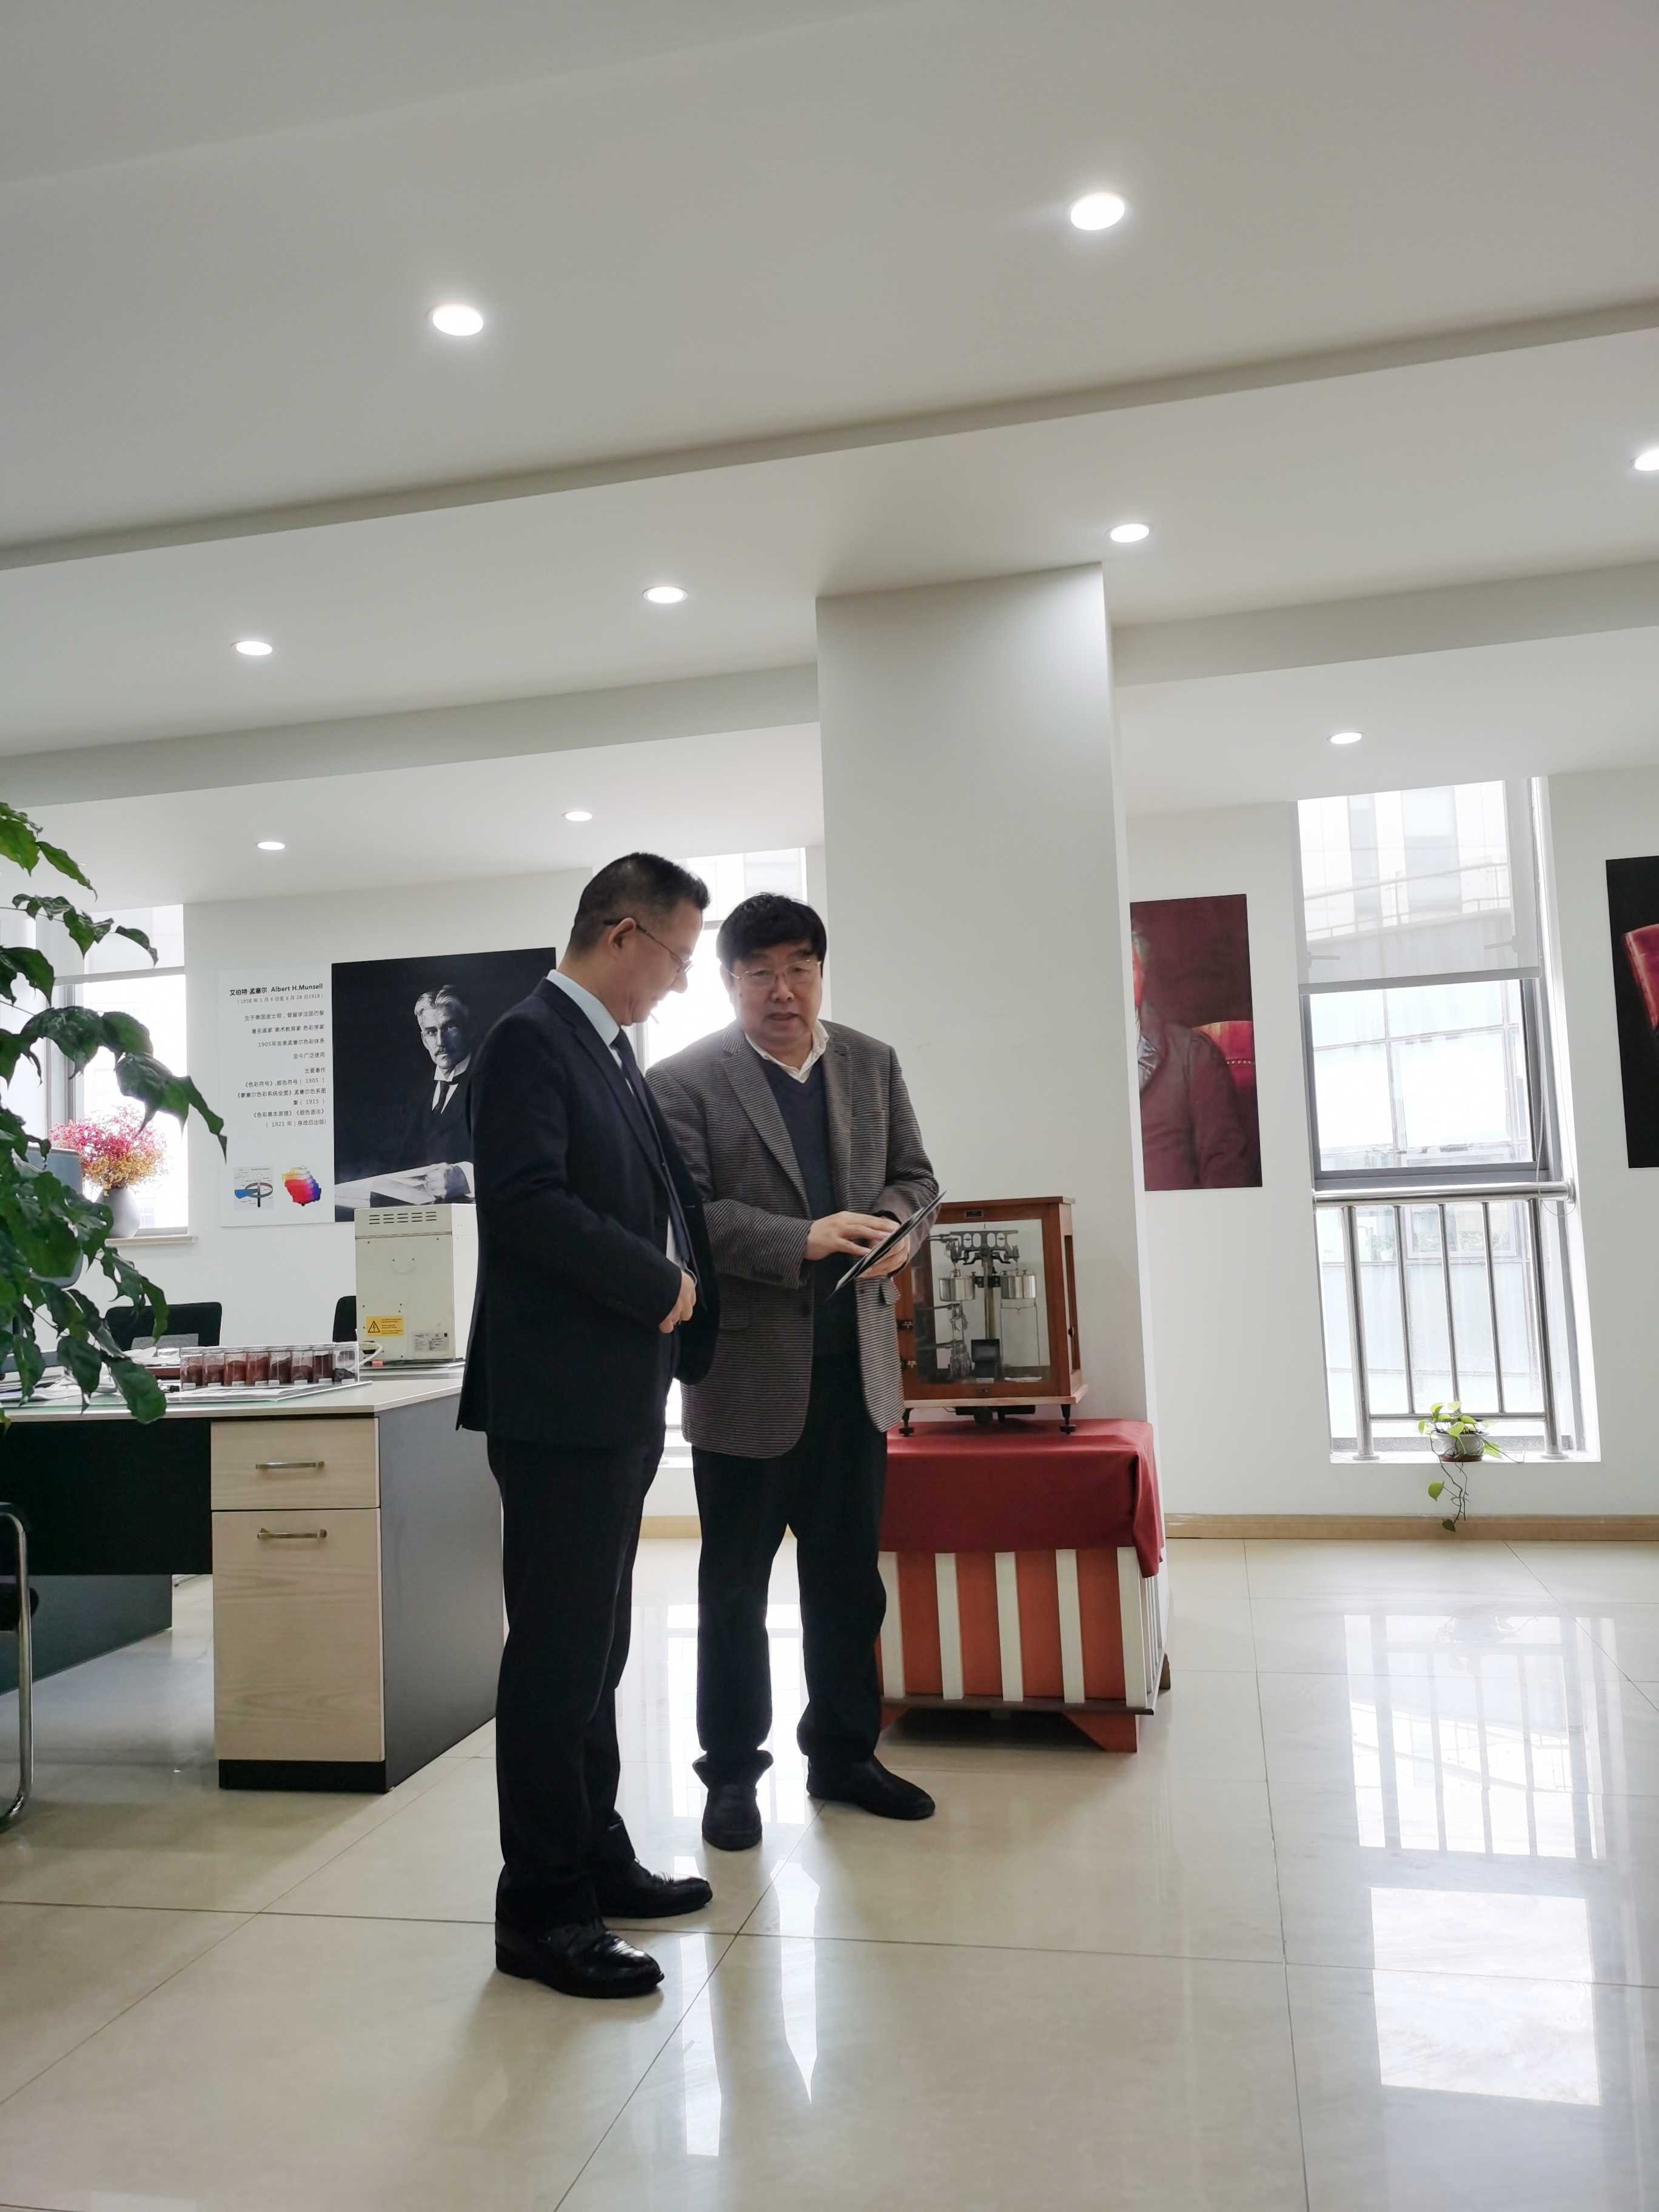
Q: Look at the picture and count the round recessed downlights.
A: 9